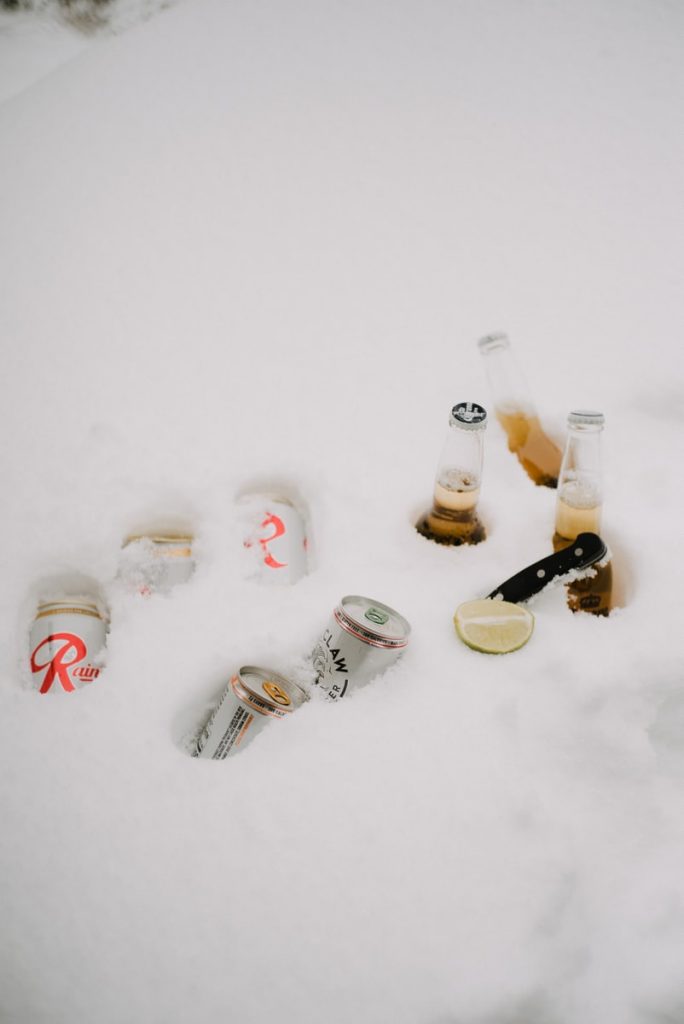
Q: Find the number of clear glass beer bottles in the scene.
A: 3